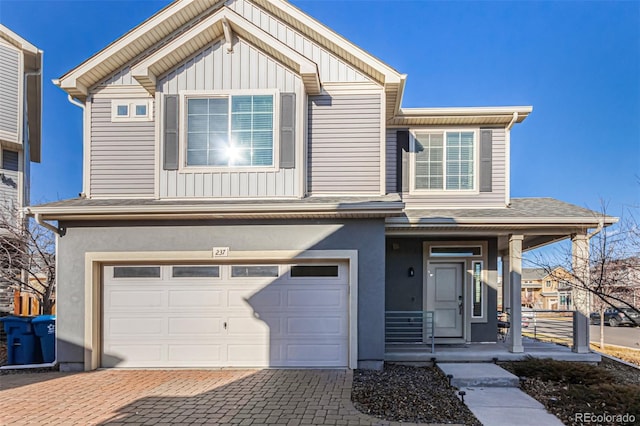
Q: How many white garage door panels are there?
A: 12